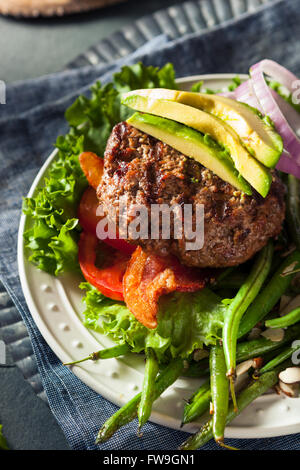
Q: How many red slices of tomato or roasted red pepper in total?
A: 2